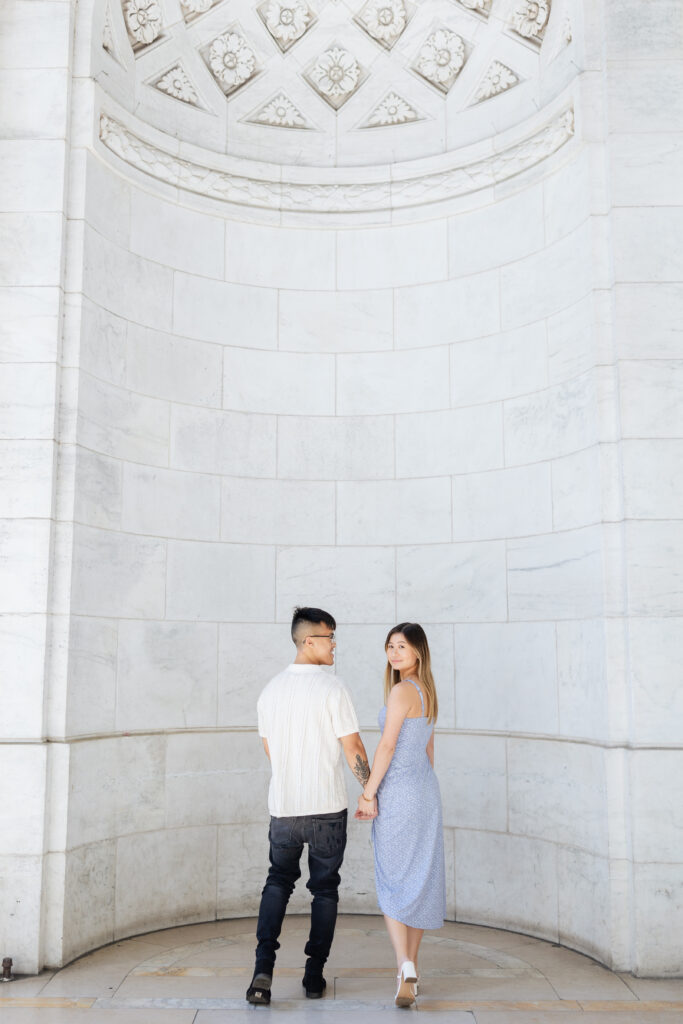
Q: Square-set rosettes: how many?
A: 9